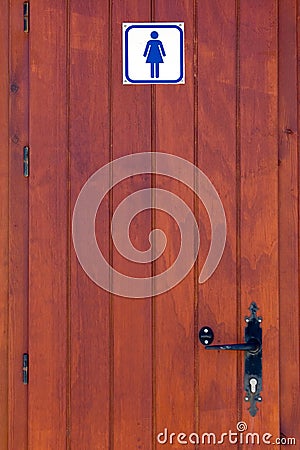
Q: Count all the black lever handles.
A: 1